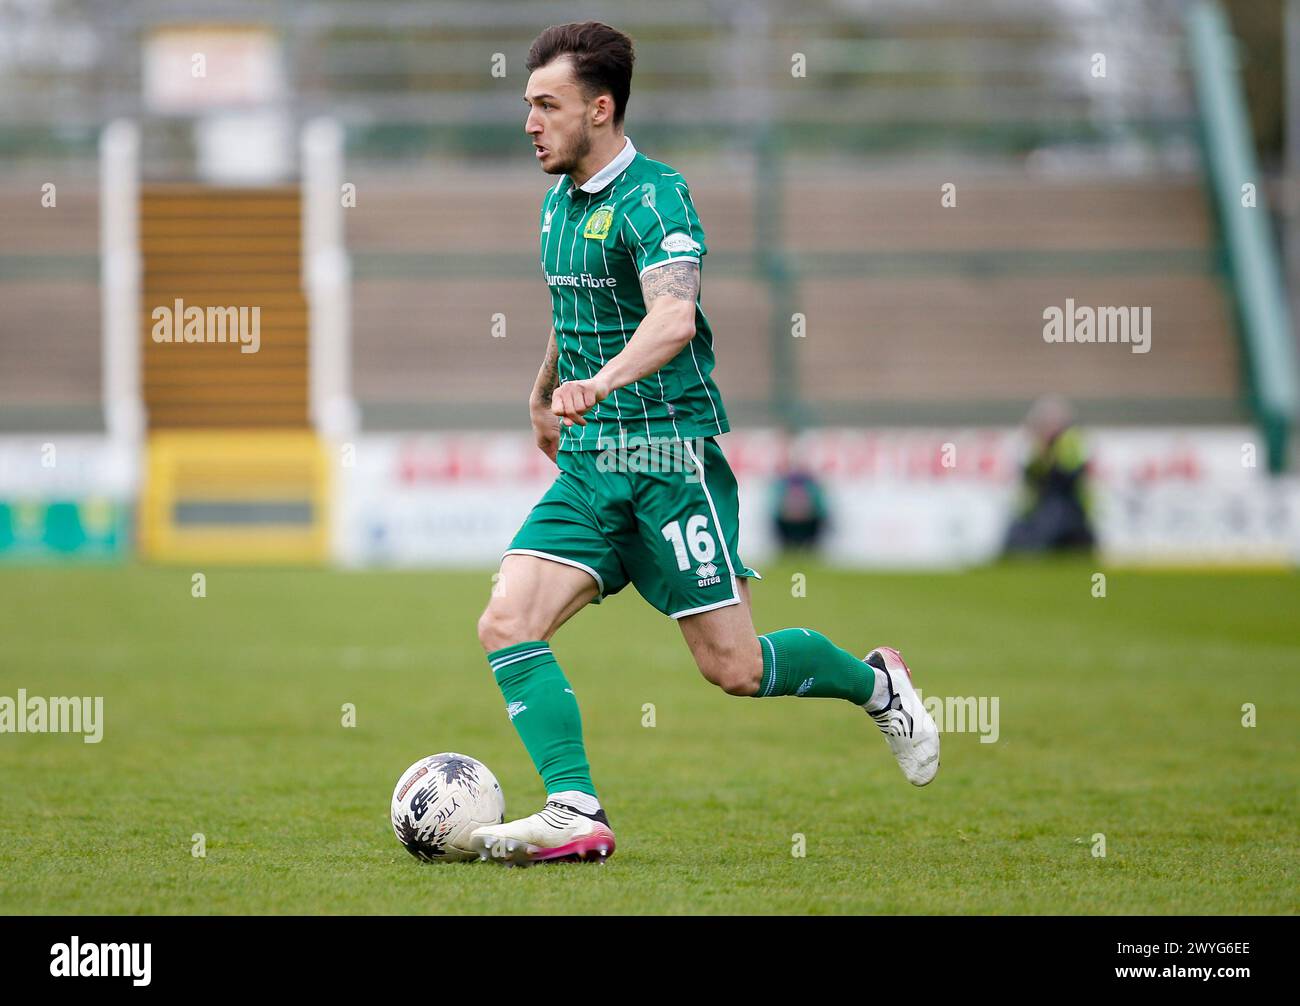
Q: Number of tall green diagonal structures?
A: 1